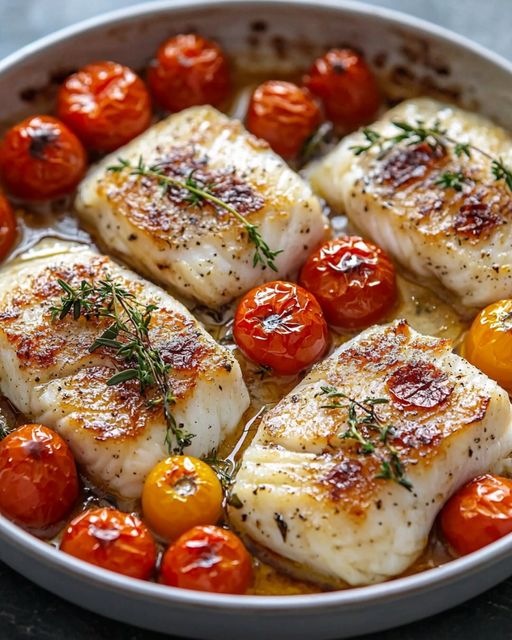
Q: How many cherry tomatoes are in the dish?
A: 14